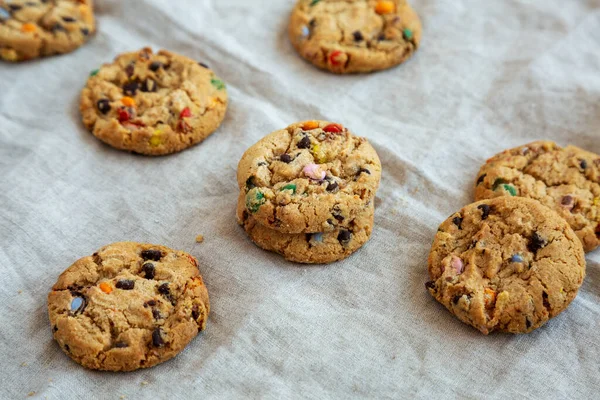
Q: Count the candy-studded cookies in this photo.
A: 8